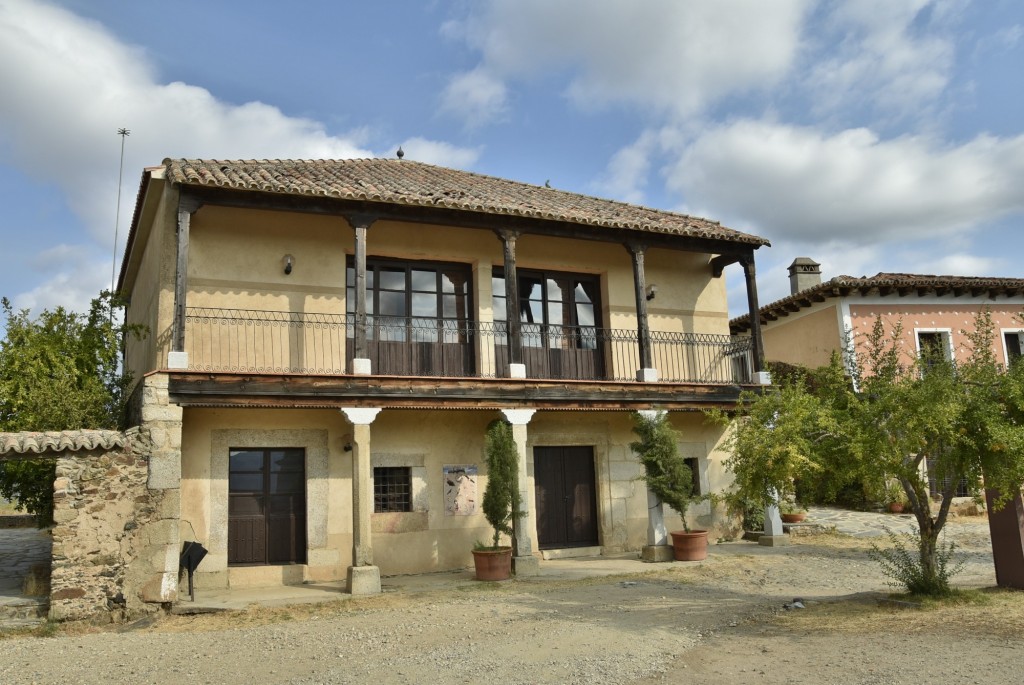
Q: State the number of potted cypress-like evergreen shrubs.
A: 2